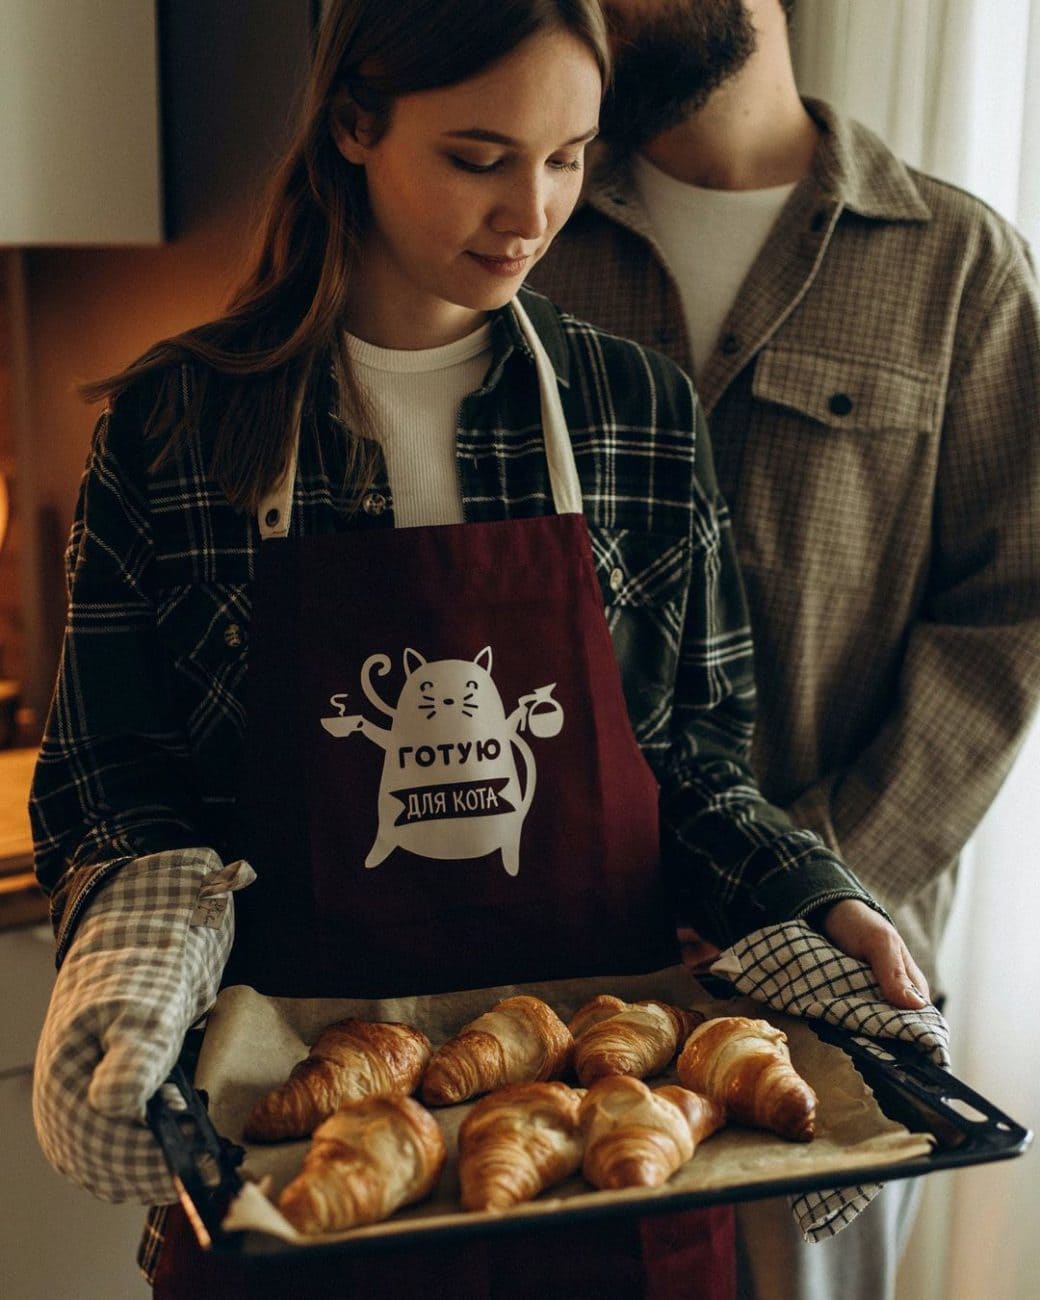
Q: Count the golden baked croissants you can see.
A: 7